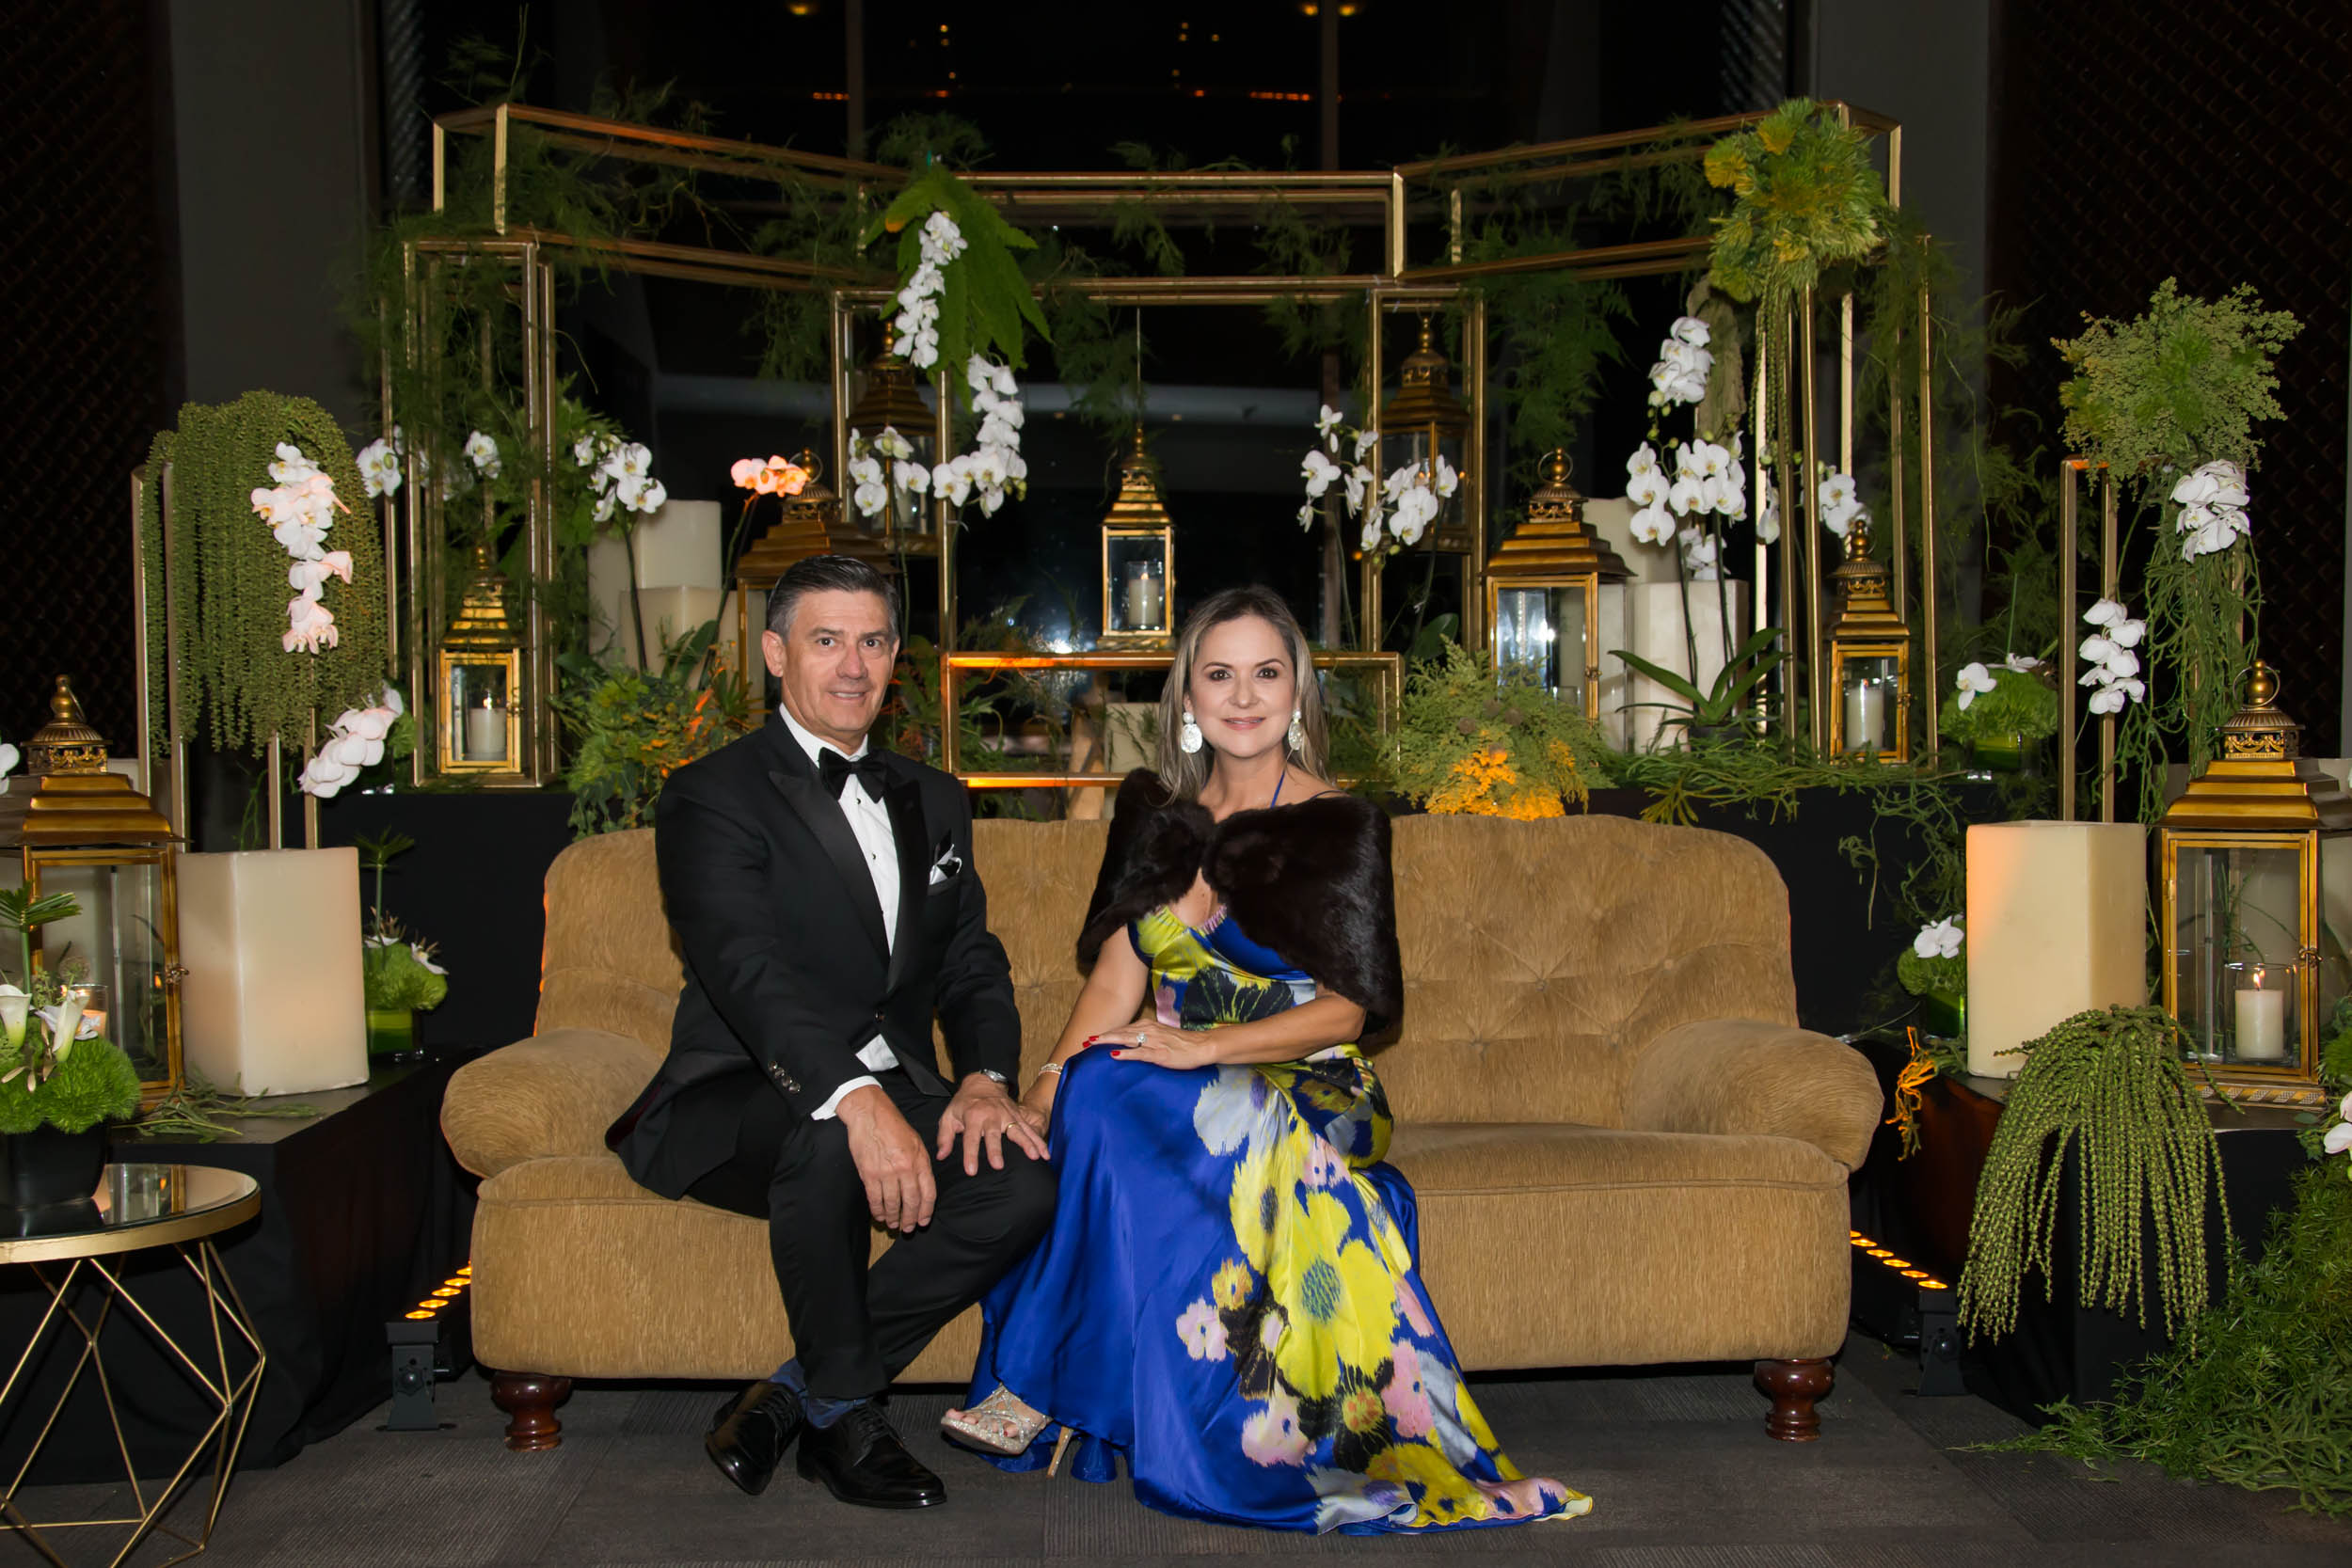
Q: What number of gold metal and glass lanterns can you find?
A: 9